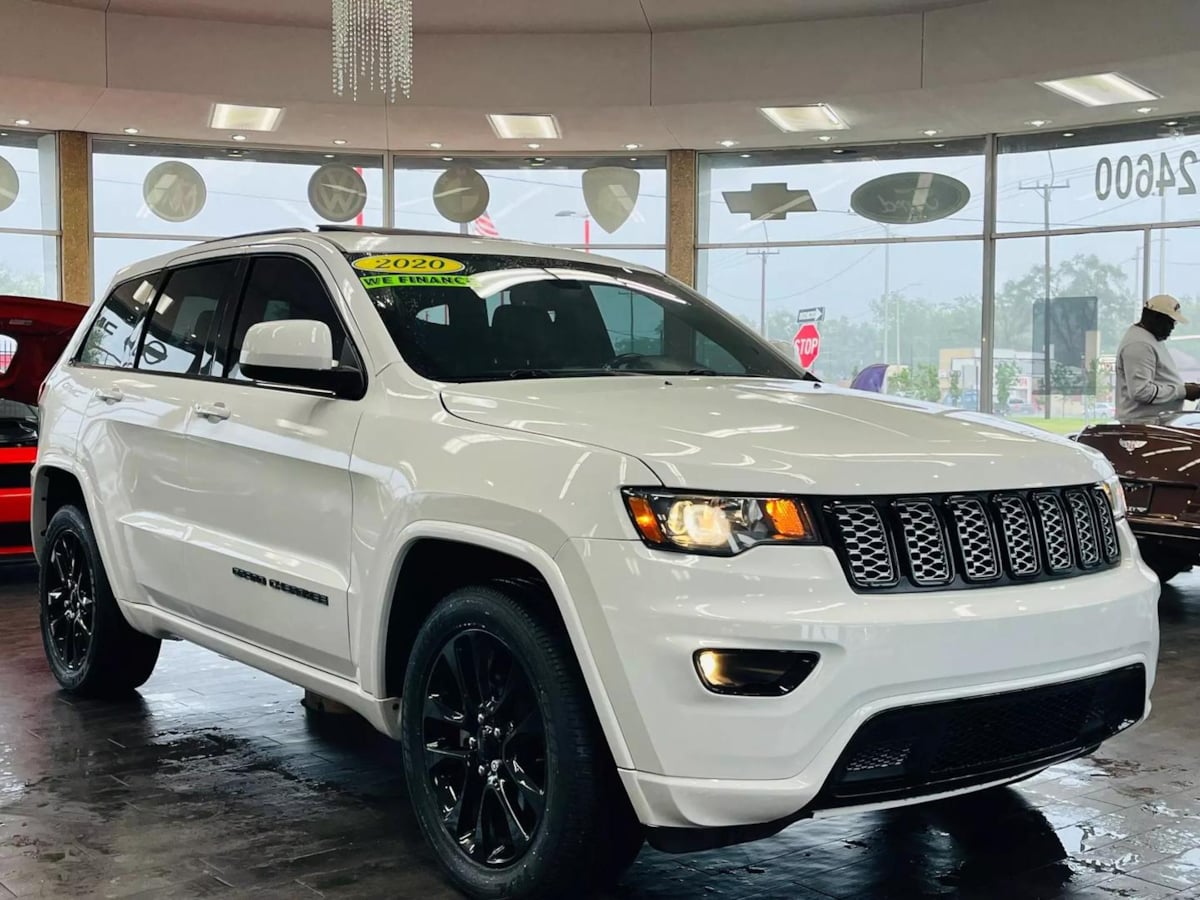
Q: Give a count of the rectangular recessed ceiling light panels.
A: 4